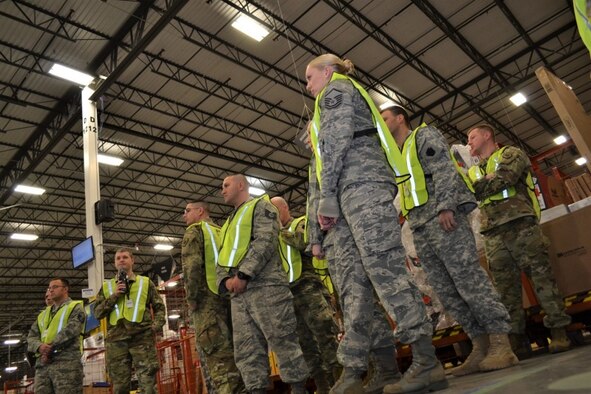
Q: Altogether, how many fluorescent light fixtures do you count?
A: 15